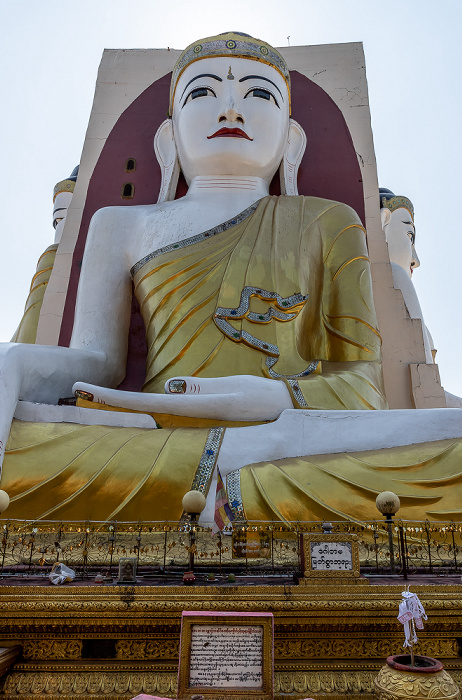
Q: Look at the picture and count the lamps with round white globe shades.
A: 3